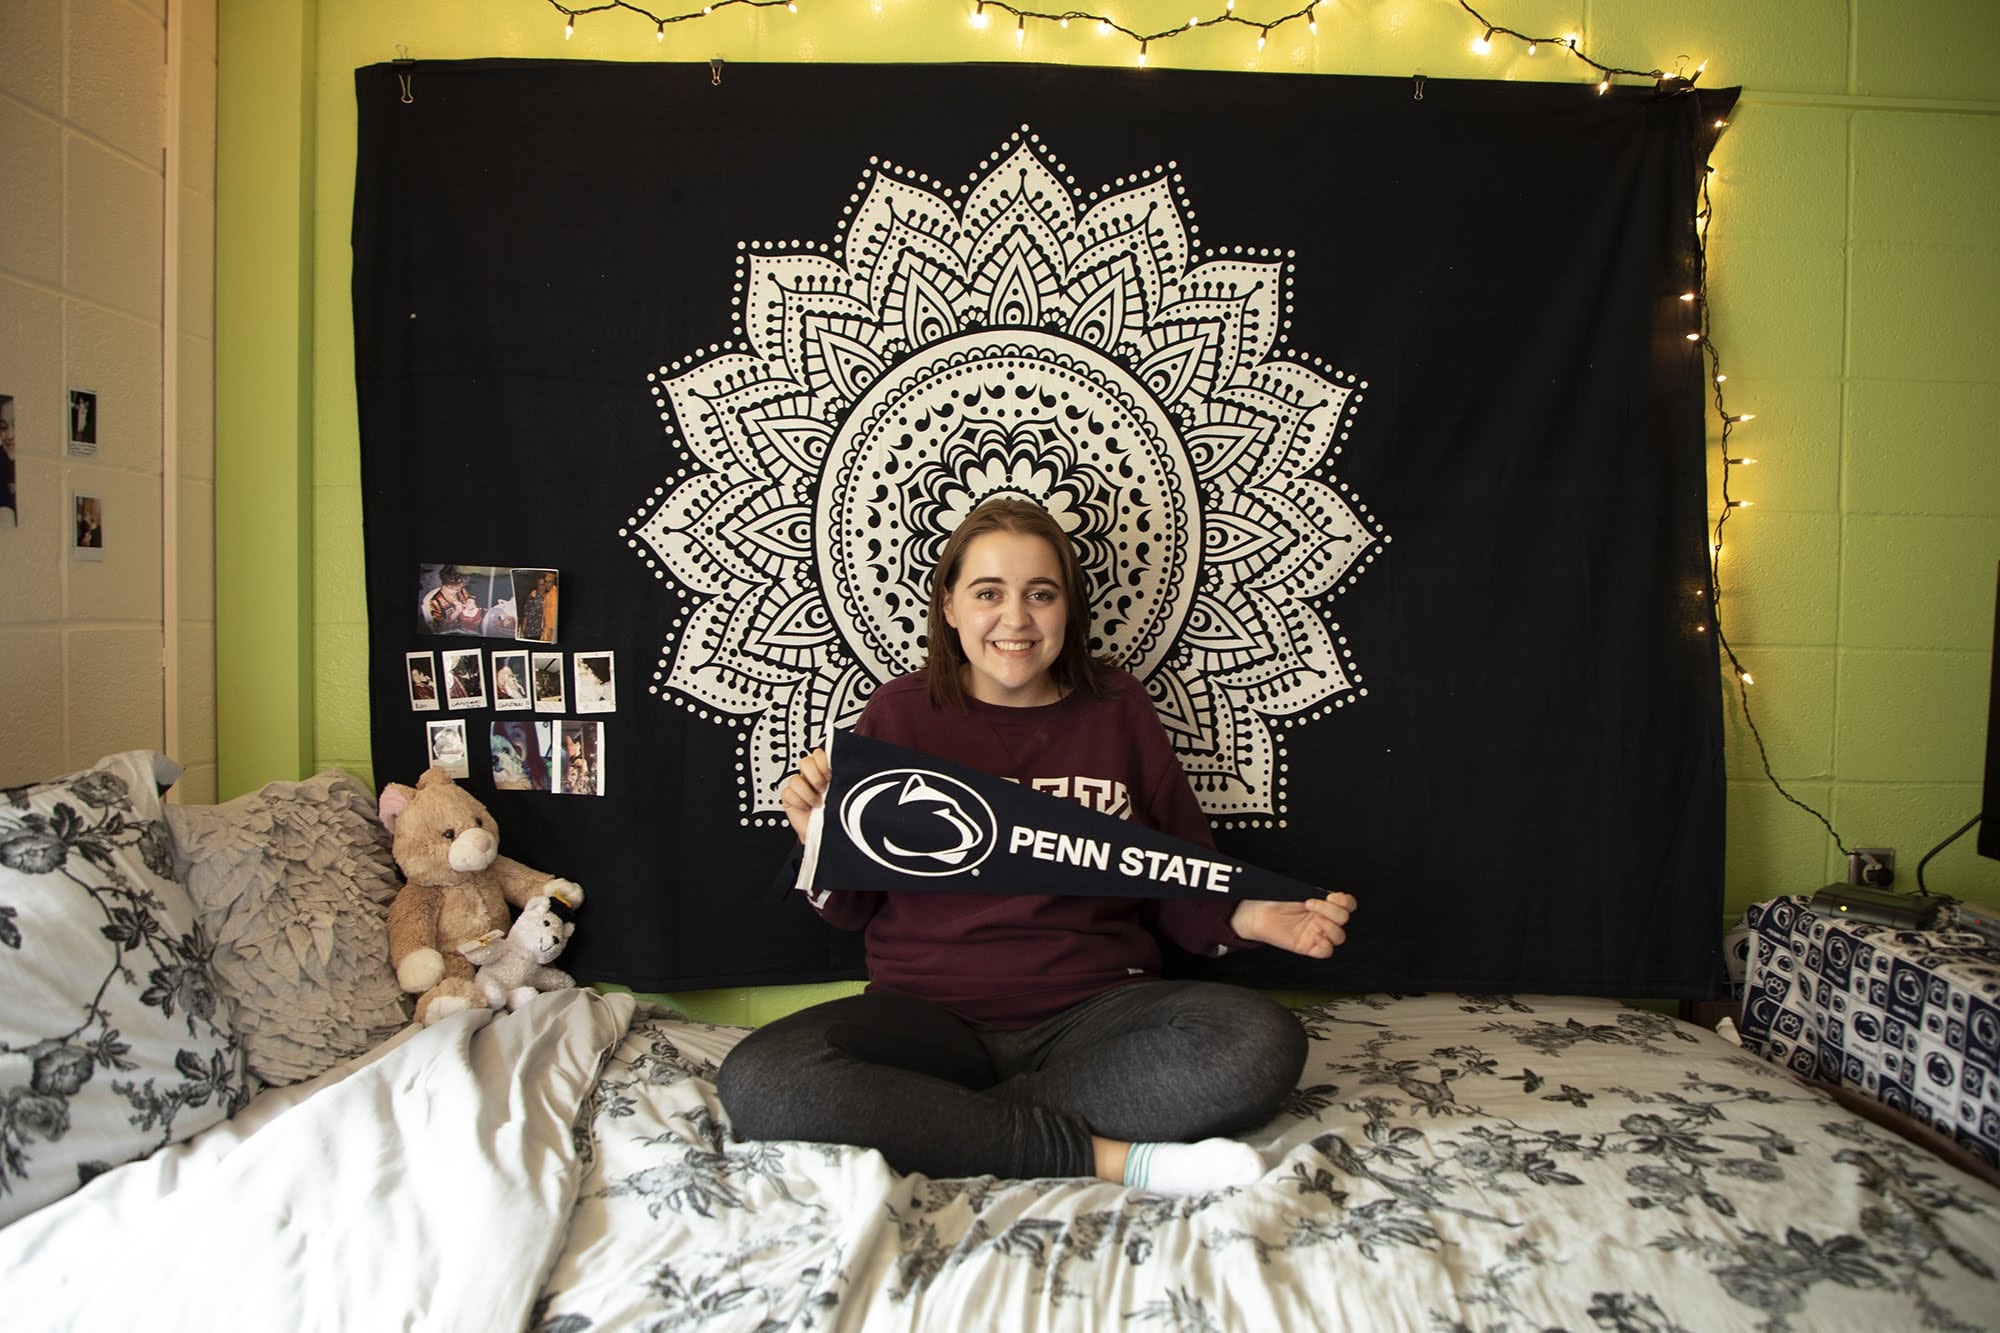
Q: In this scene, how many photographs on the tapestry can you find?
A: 10